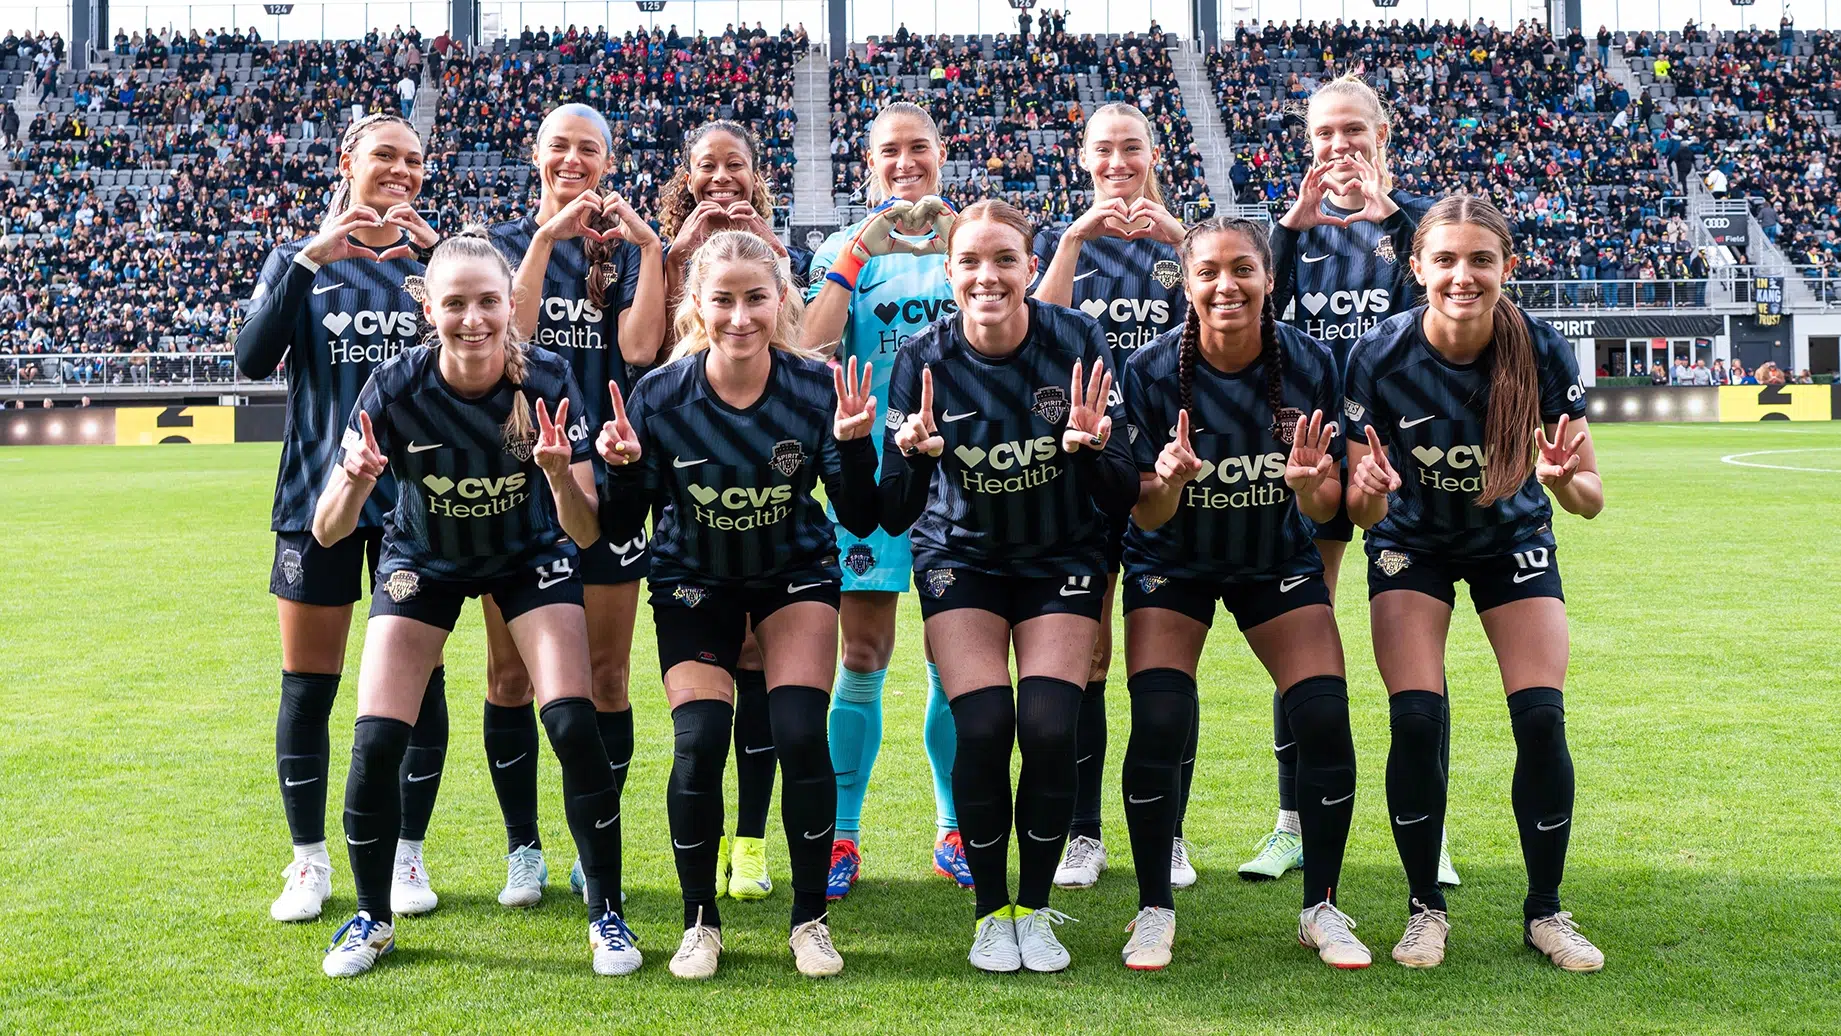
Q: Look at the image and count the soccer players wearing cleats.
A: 11